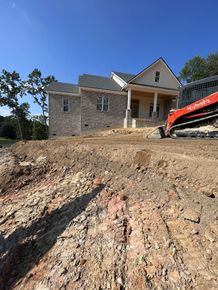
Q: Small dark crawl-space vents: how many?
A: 4